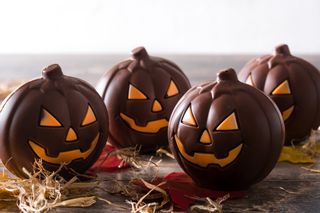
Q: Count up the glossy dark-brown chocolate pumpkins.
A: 4